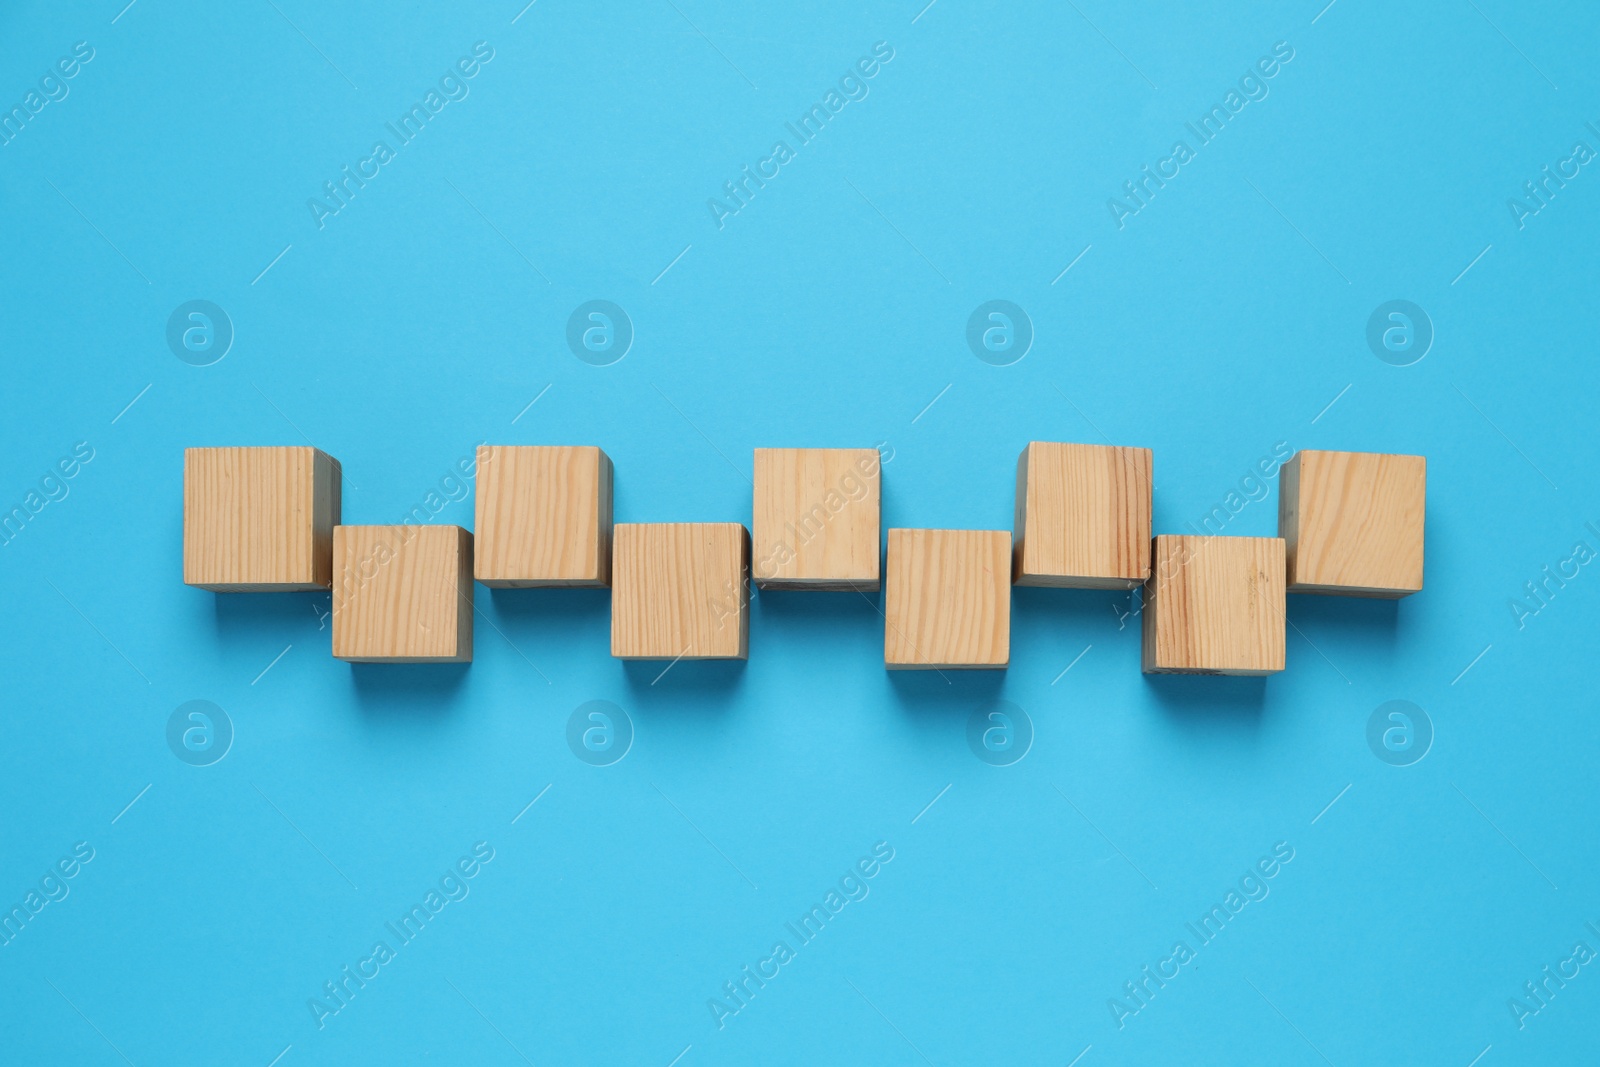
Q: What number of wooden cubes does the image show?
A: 9